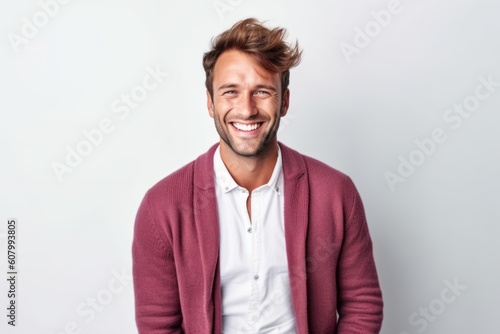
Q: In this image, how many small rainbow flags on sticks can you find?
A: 0